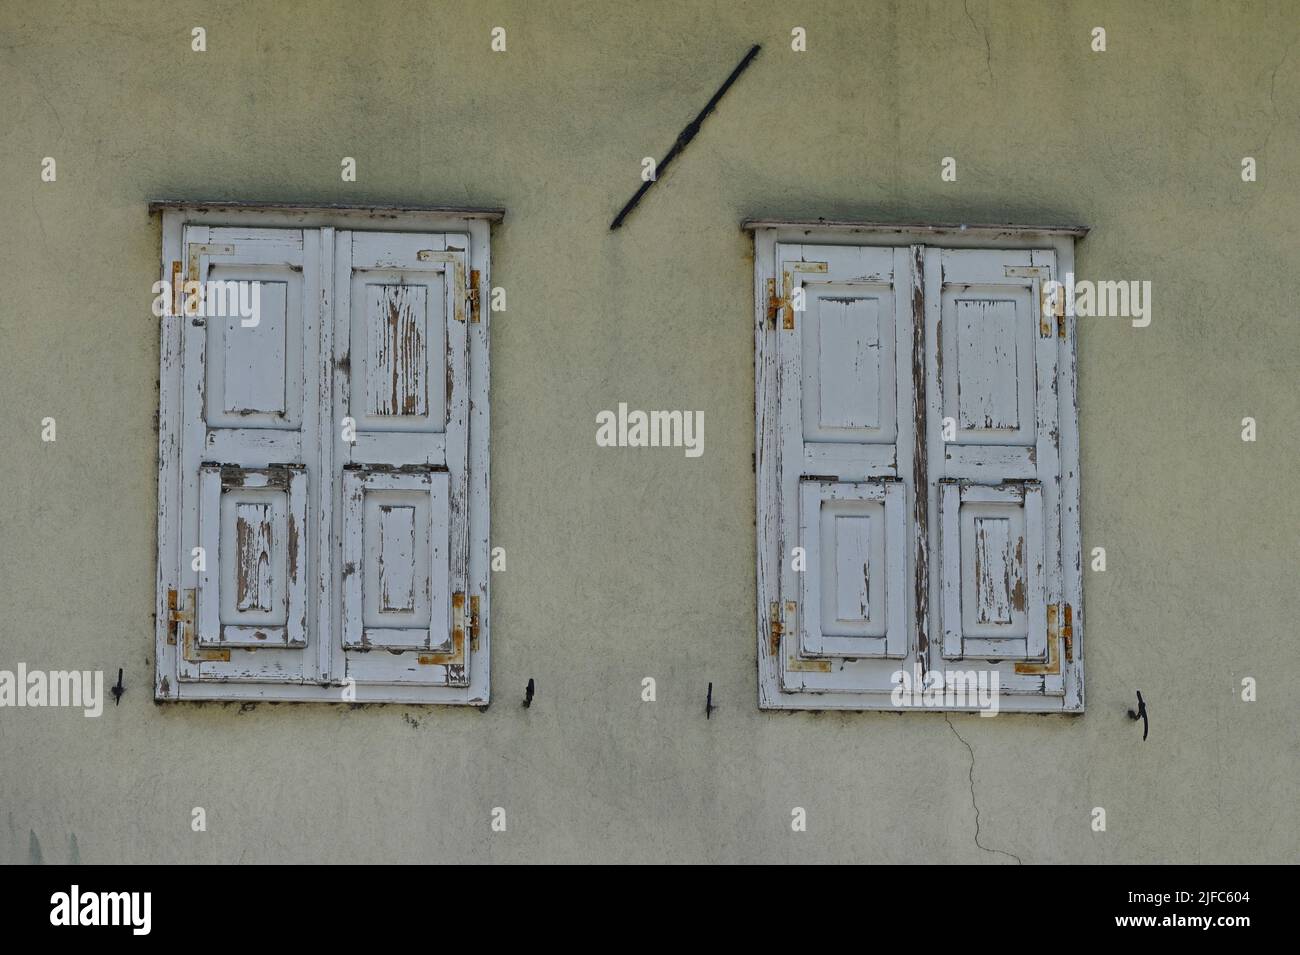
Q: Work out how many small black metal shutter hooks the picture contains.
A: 4